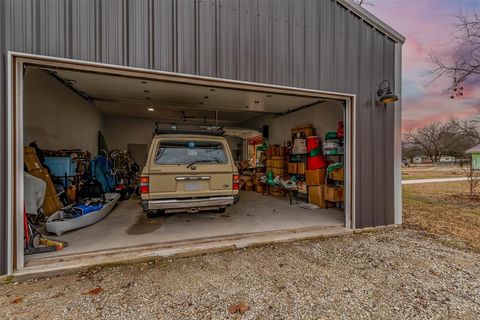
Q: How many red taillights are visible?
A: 2